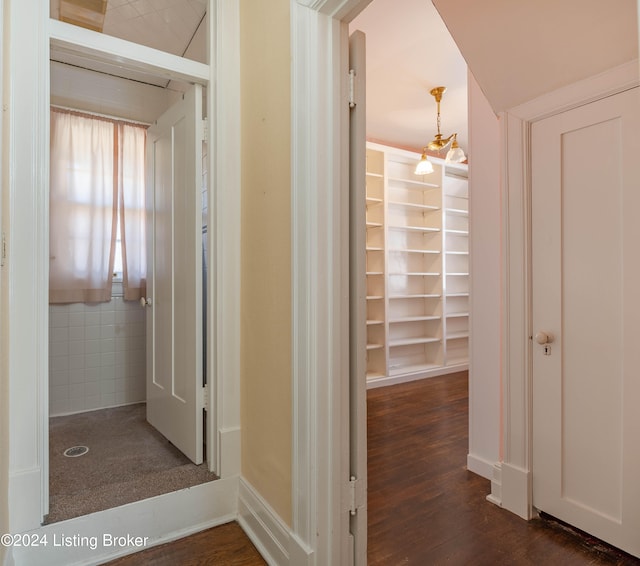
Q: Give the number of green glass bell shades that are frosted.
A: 0